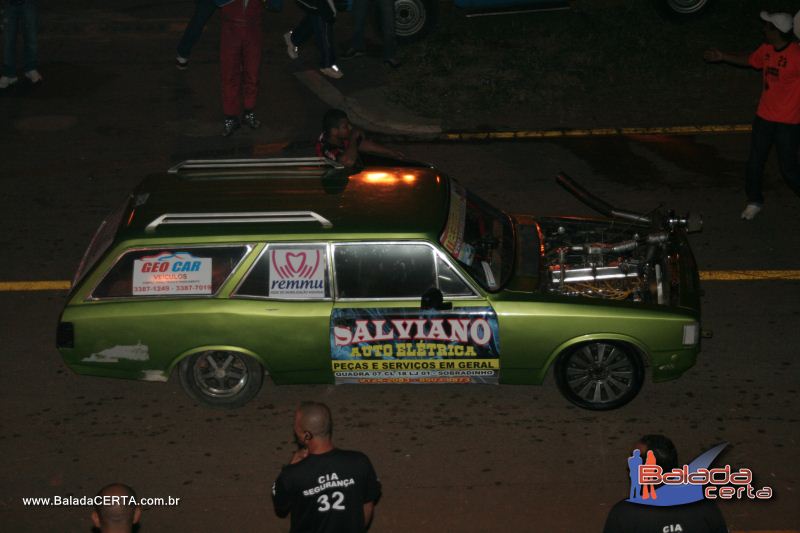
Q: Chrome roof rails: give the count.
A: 2